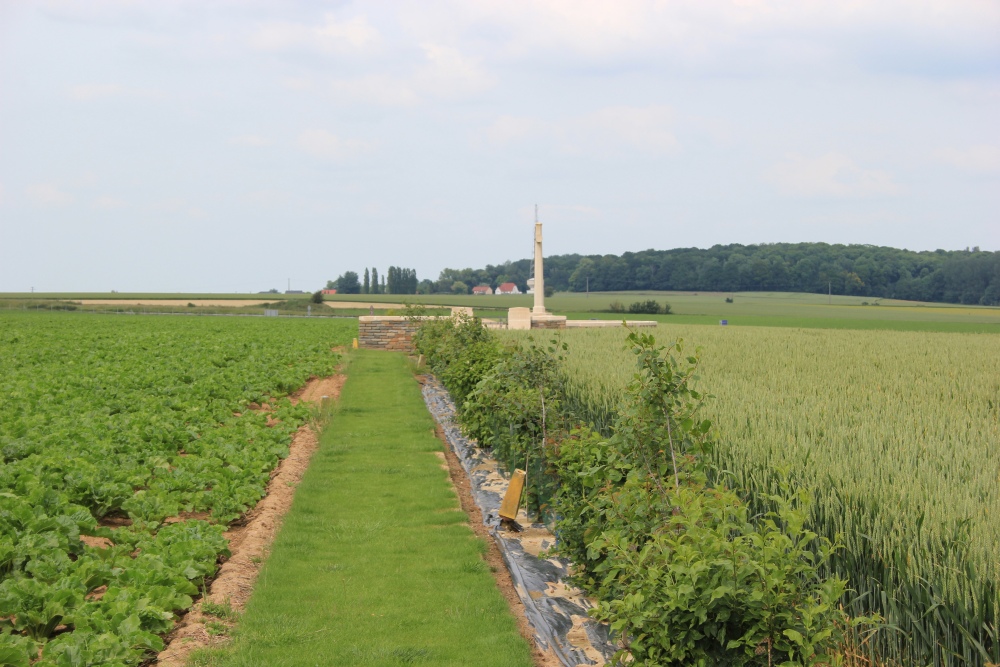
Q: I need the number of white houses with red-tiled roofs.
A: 2